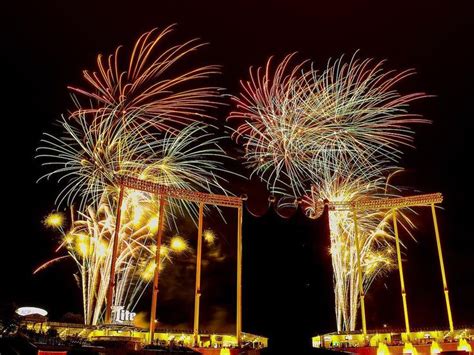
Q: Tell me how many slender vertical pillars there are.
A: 7